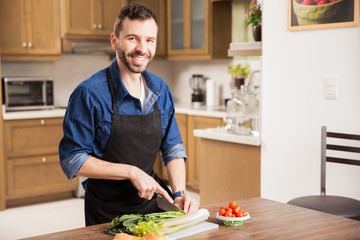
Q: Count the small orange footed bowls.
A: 0